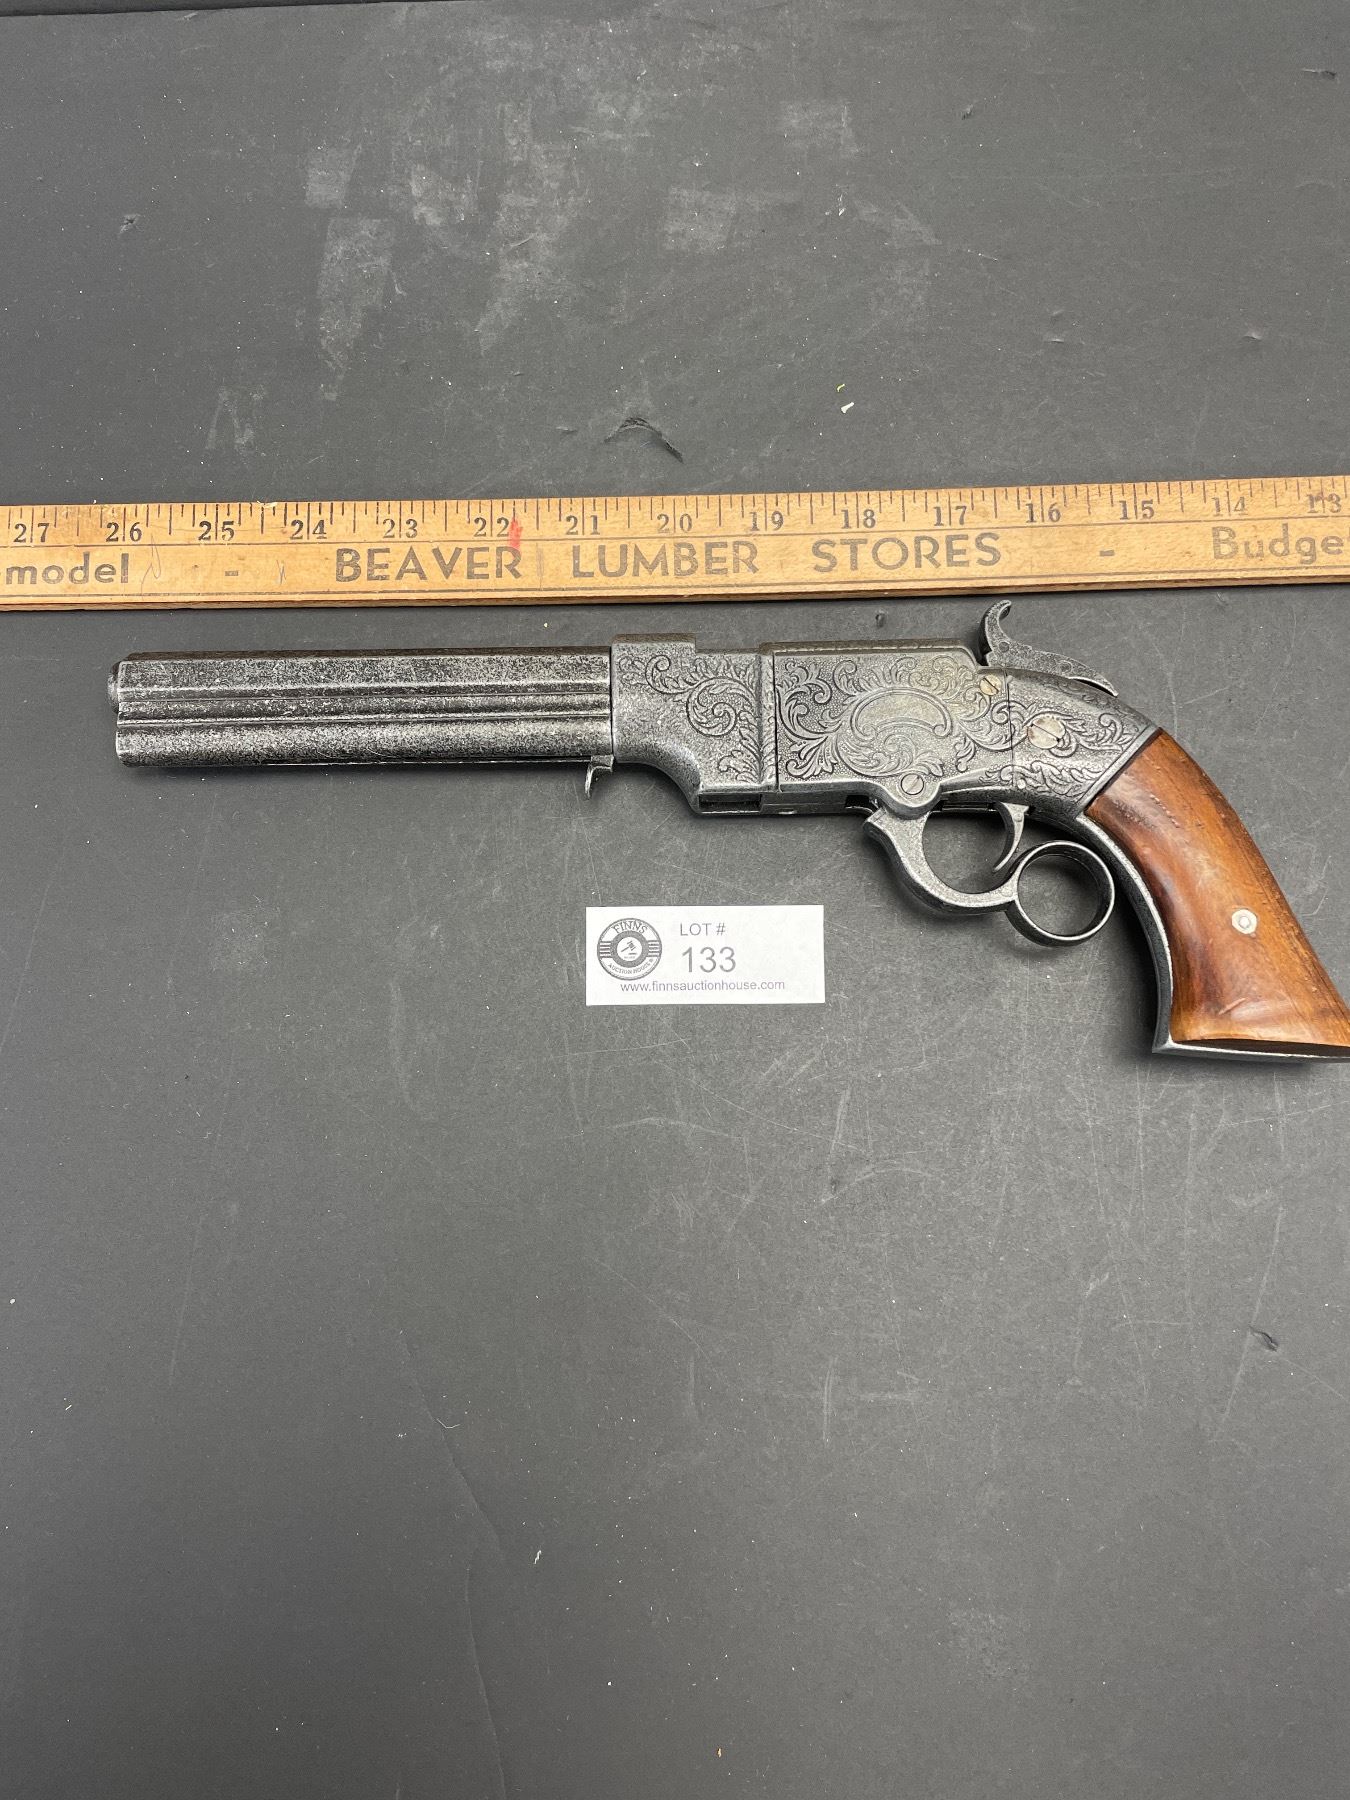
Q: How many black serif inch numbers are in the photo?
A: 15